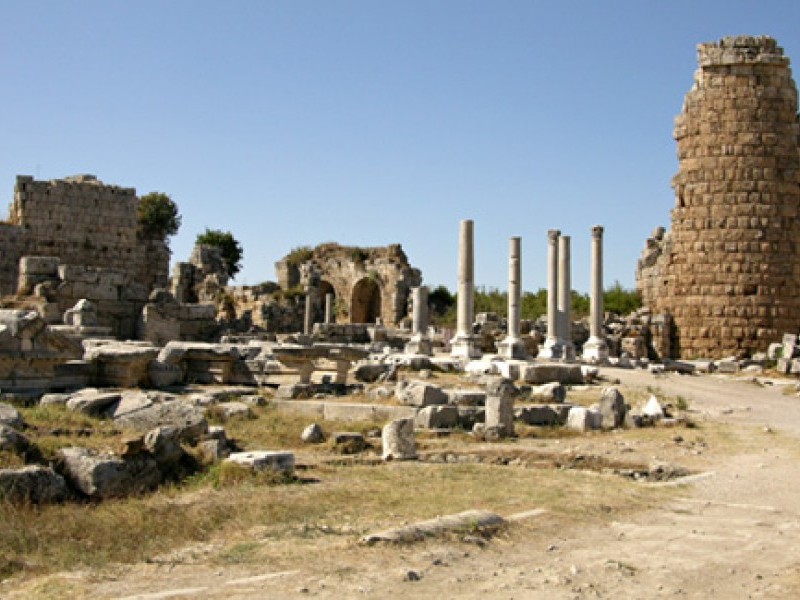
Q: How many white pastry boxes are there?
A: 0